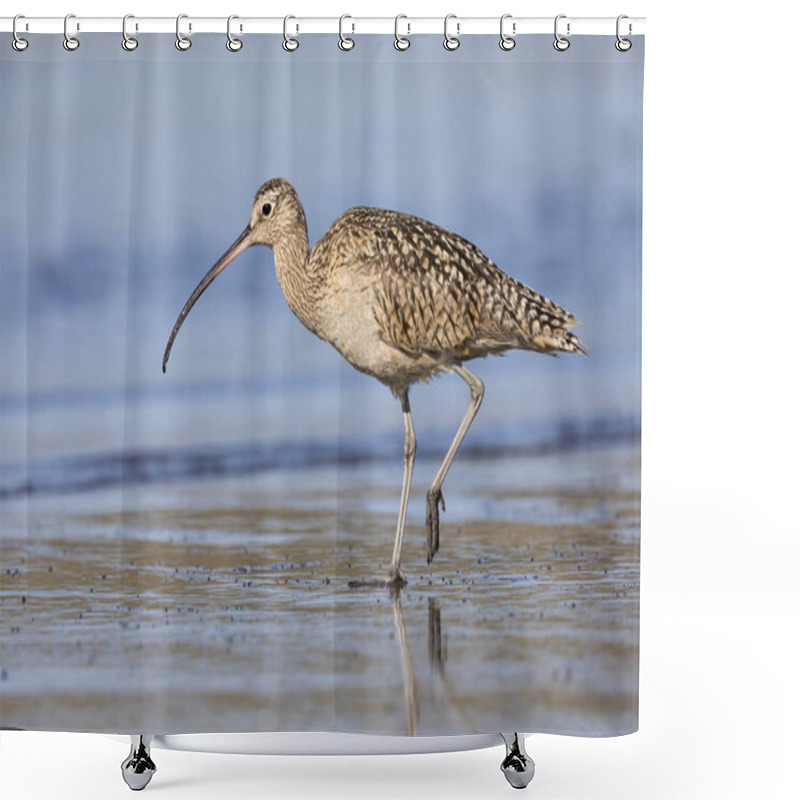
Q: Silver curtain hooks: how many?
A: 12